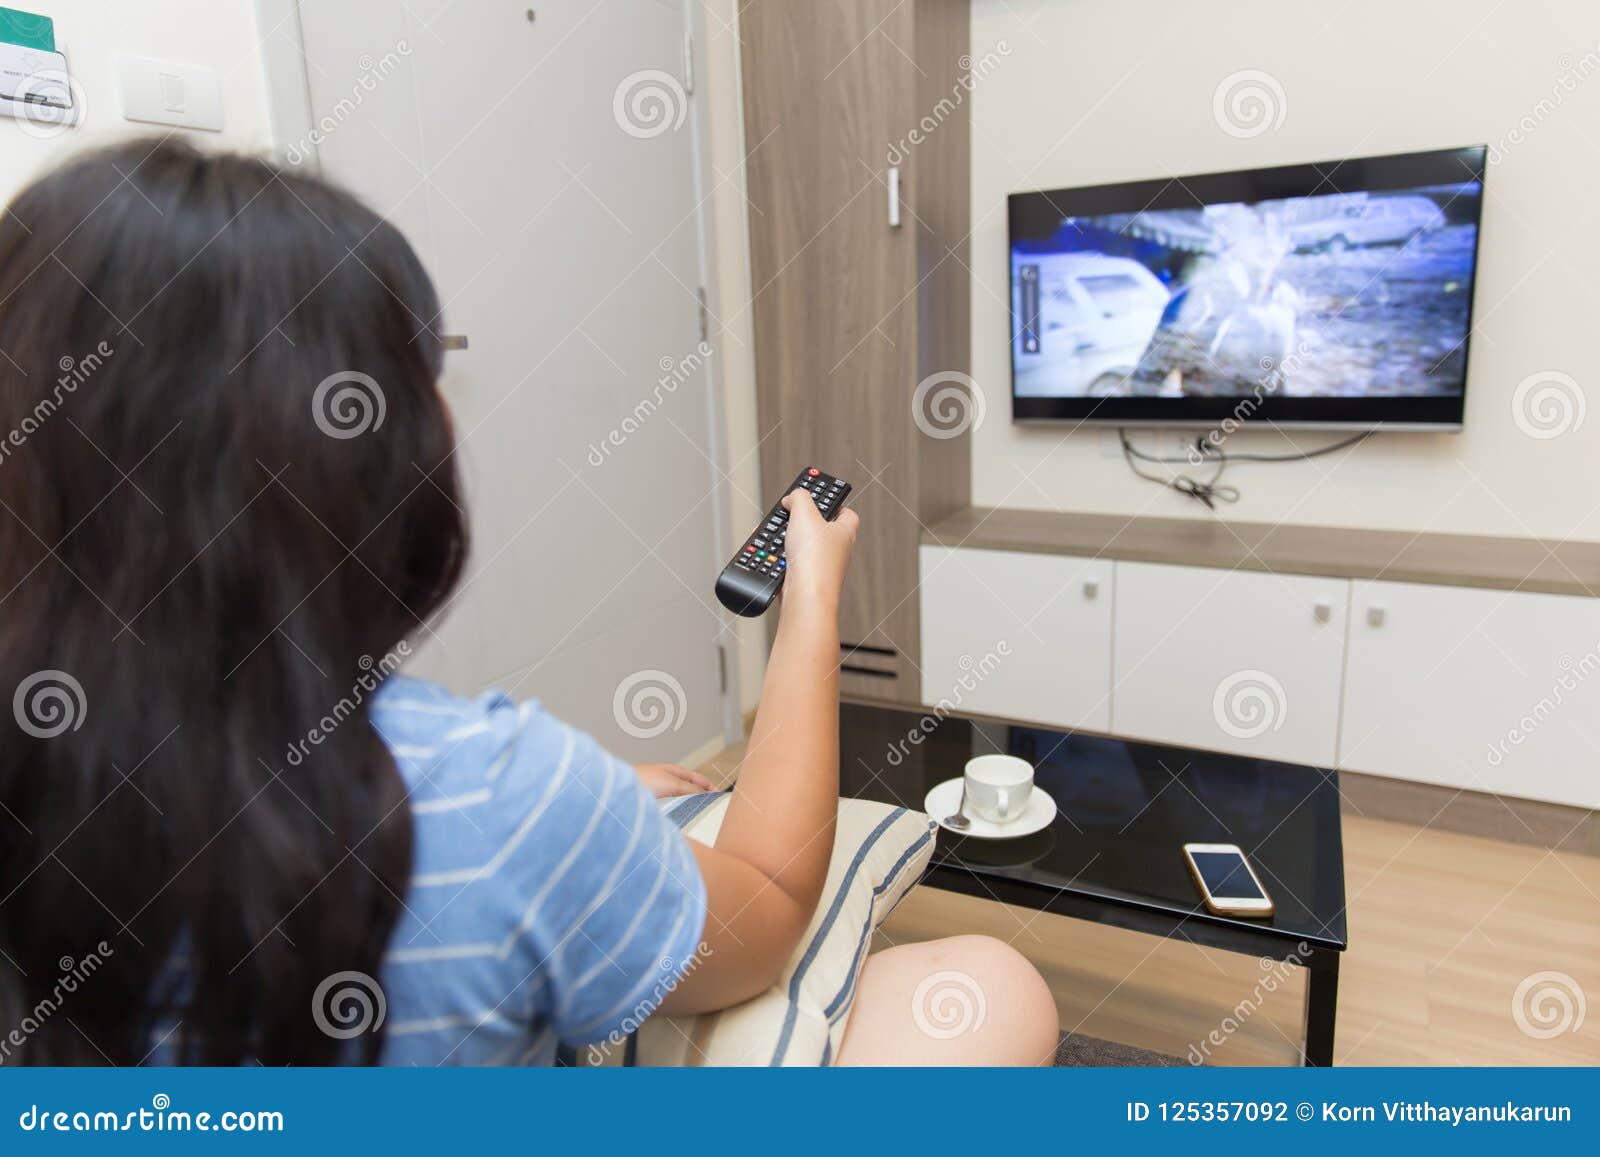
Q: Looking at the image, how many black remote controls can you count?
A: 1